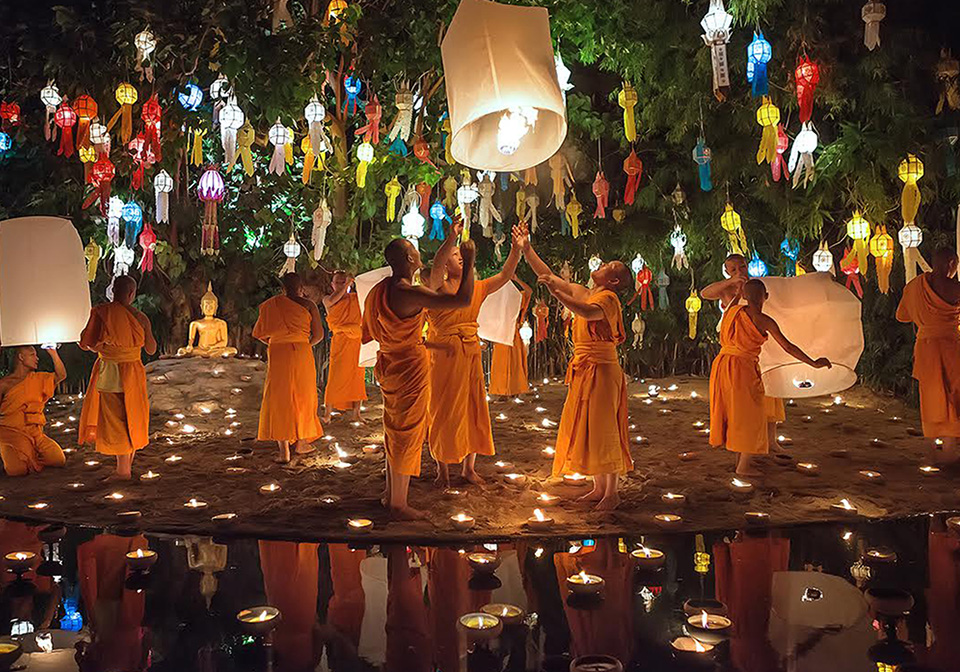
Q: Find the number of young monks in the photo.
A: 11